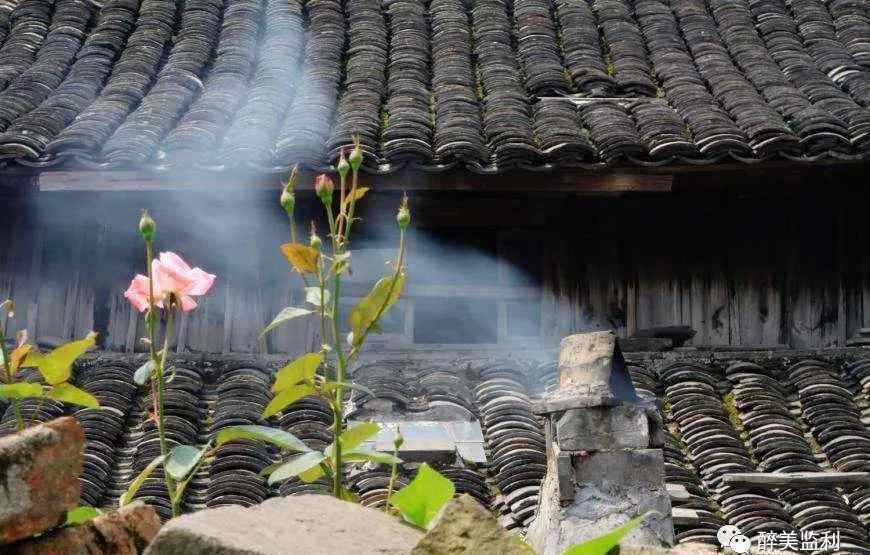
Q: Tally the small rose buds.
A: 8